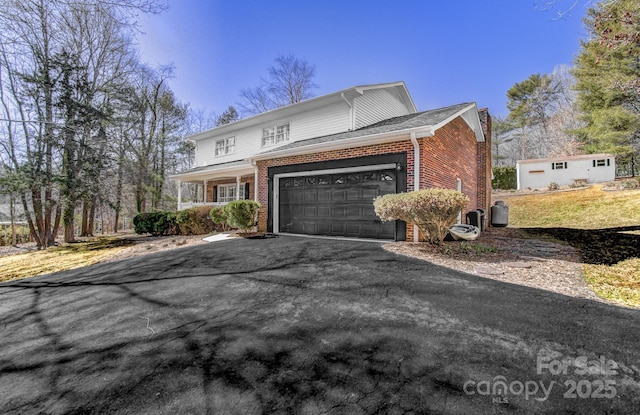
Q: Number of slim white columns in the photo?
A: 3